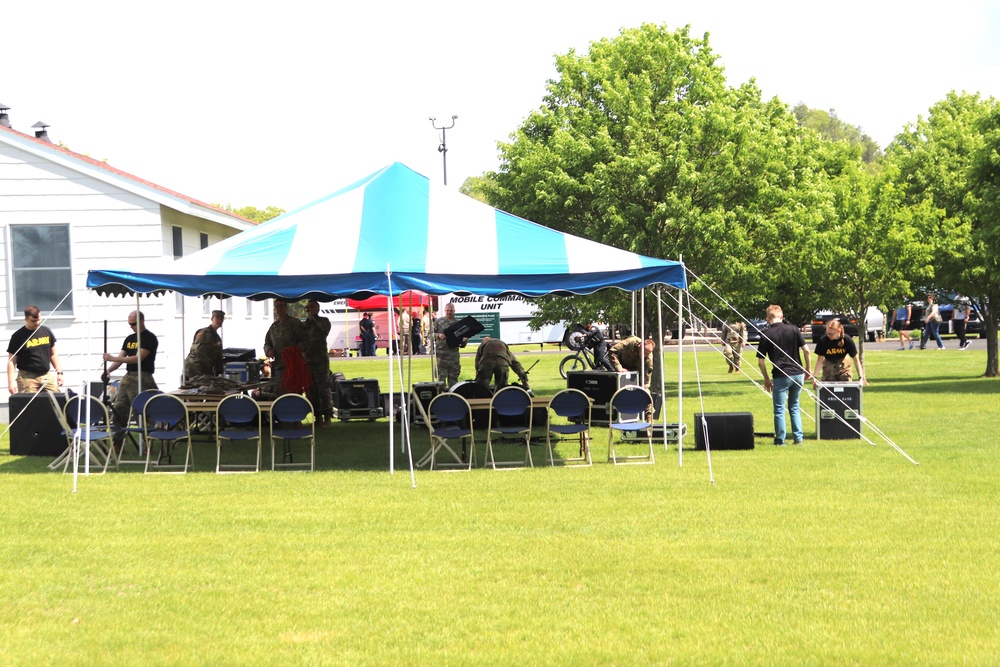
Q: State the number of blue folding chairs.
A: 12